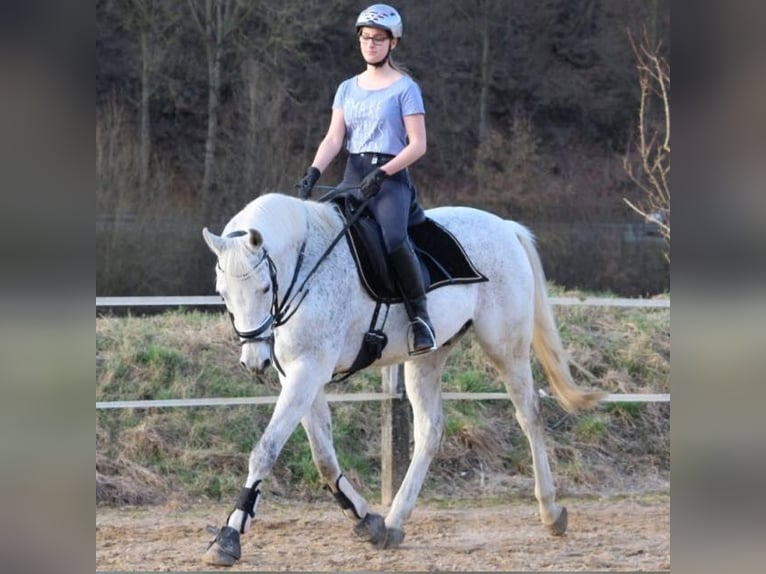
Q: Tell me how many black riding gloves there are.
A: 2